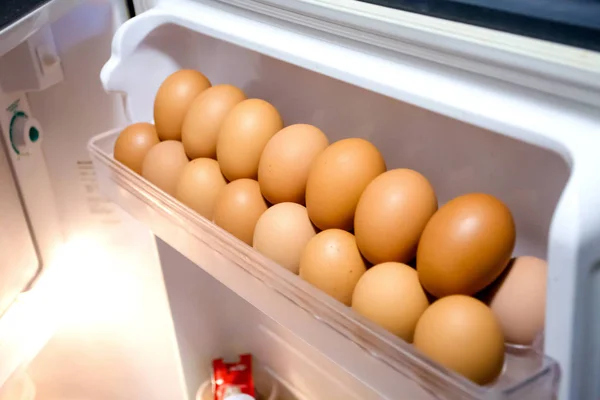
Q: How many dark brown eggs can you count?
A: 1